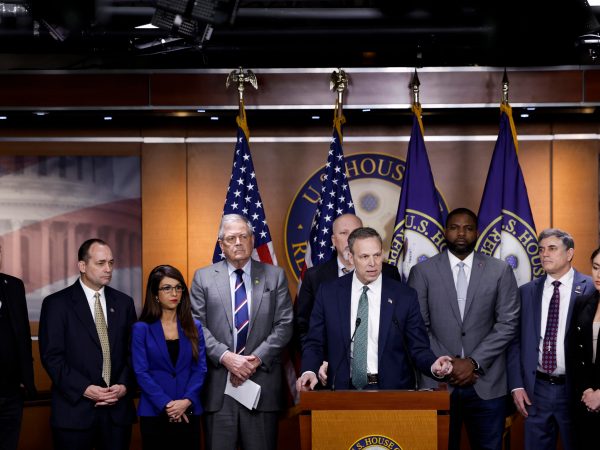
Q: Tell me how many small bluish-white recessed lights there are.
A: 9